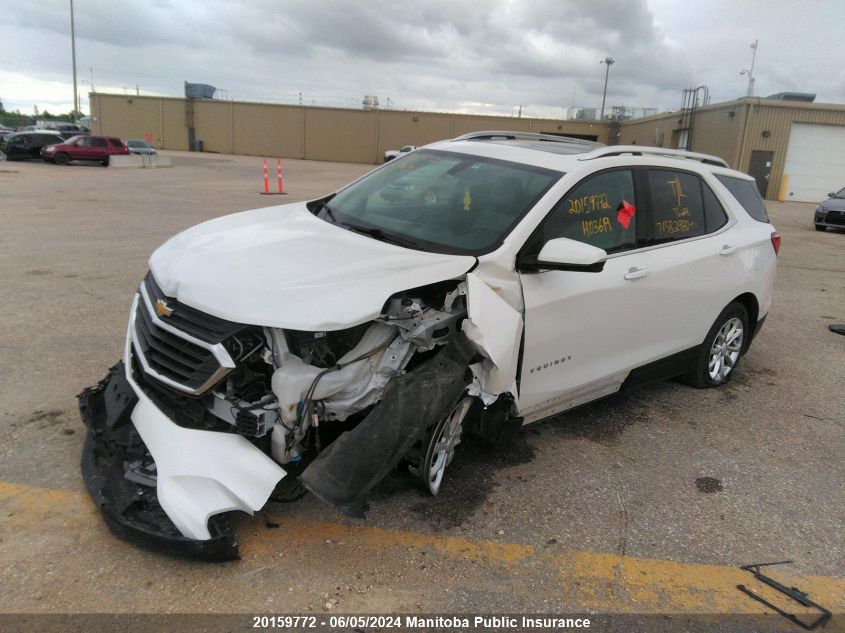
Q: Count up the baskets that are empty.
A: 0